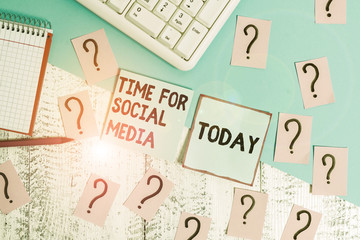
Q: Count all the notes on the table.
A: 15